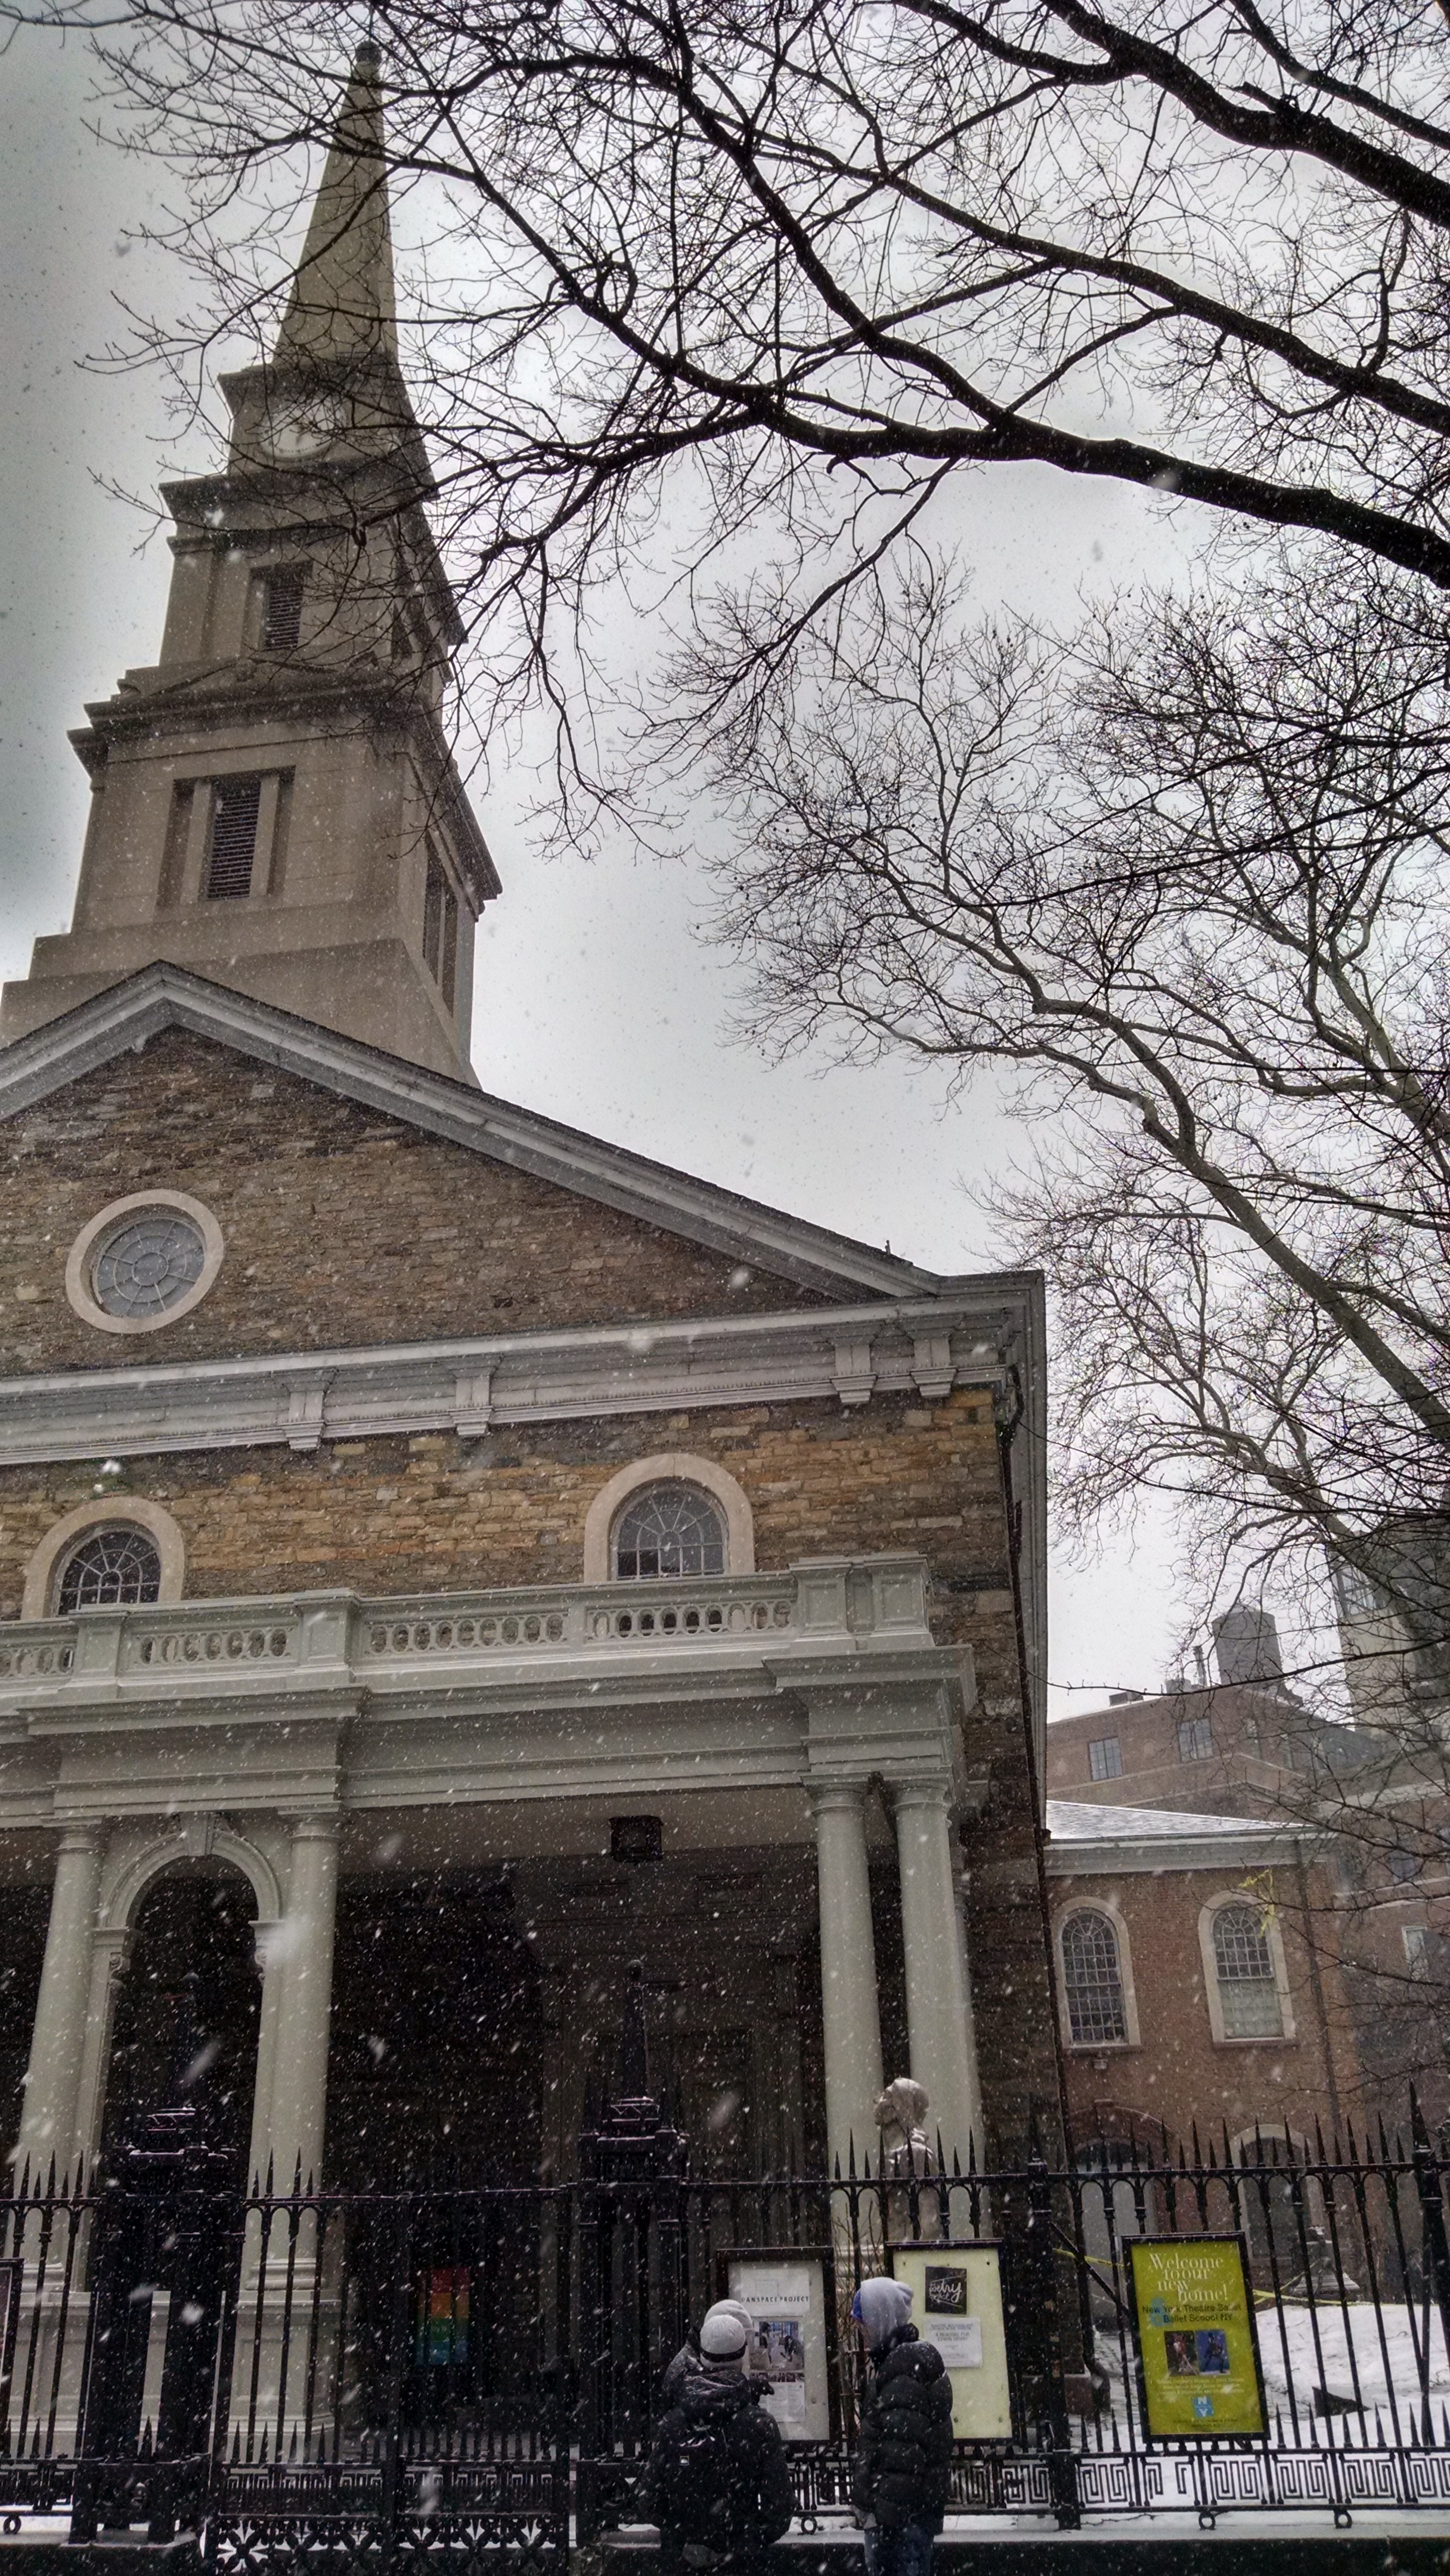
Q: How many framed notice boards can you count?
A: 3